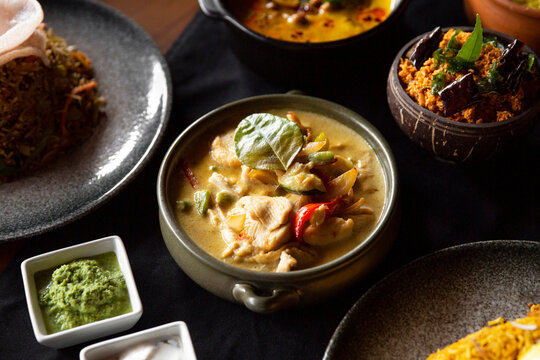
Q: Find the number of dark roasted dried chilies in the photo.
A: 3